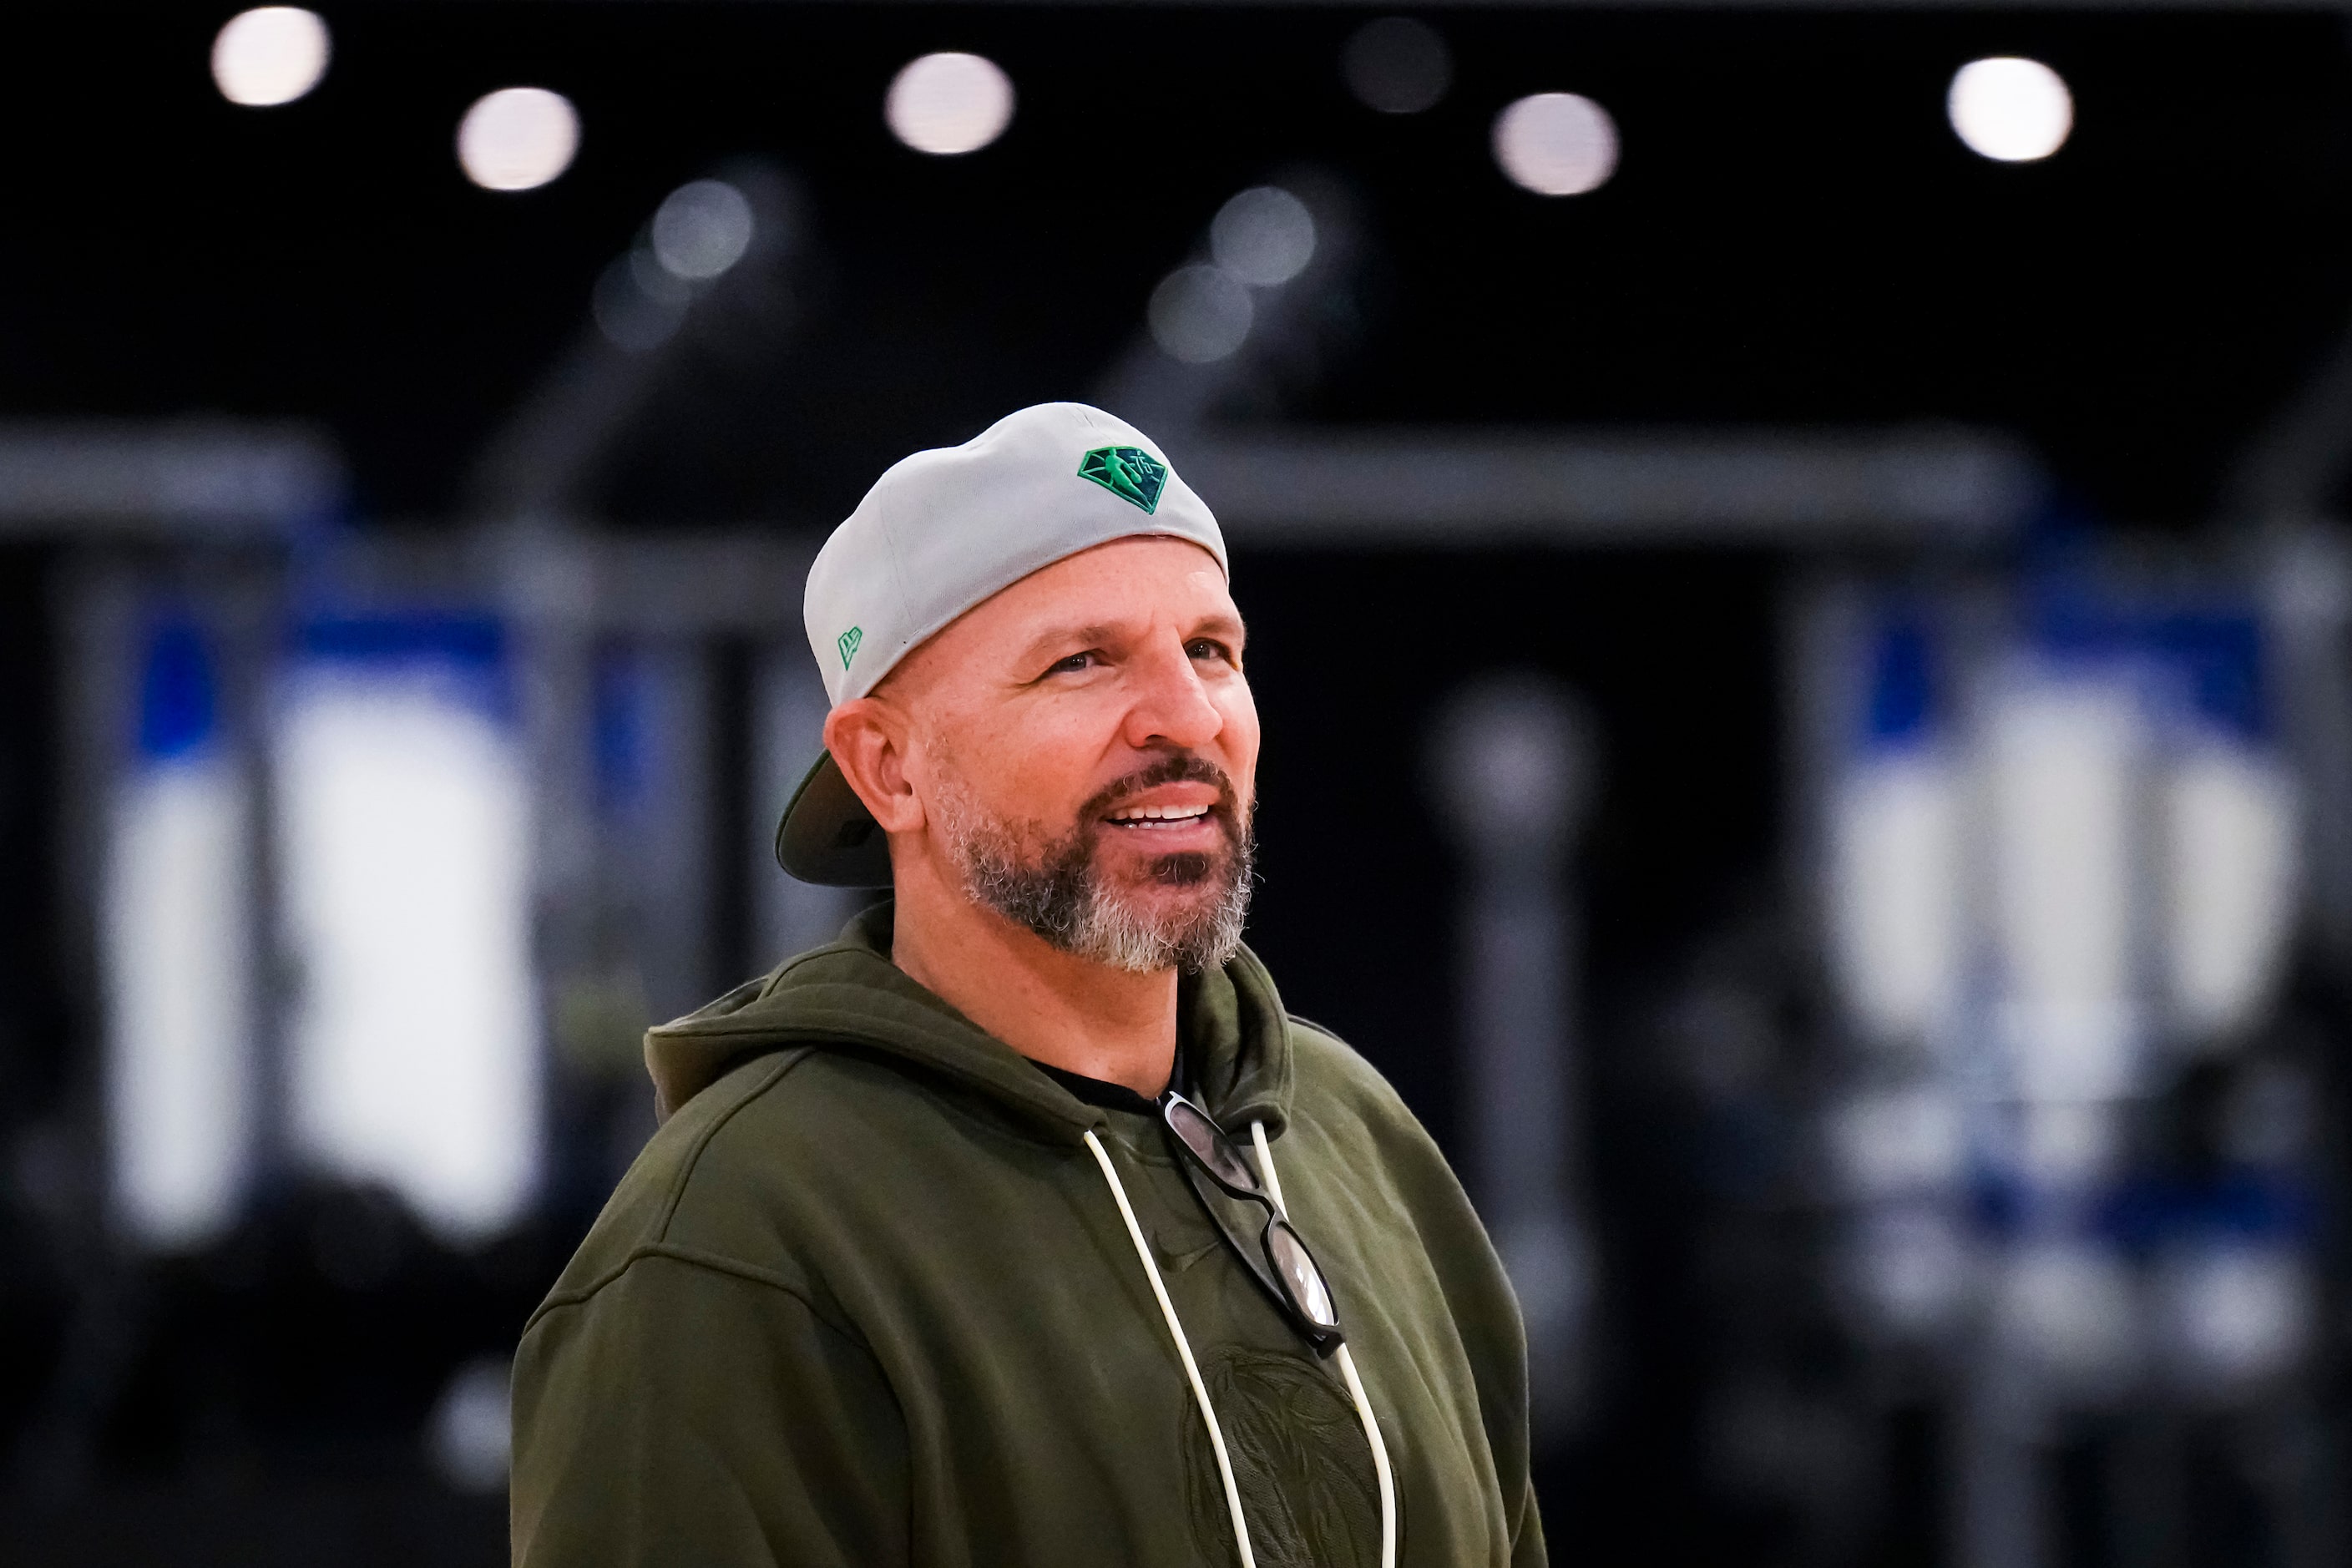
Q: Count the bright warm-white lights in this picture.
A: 5